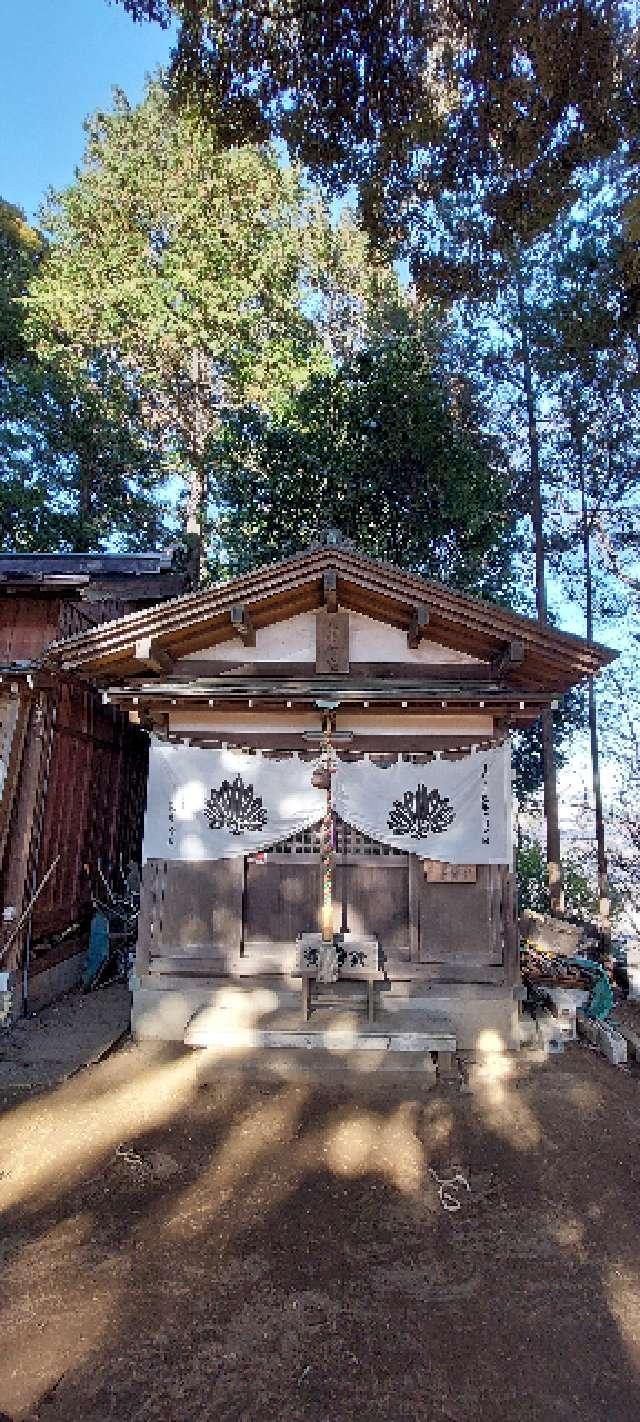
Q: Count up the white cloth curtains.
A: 2